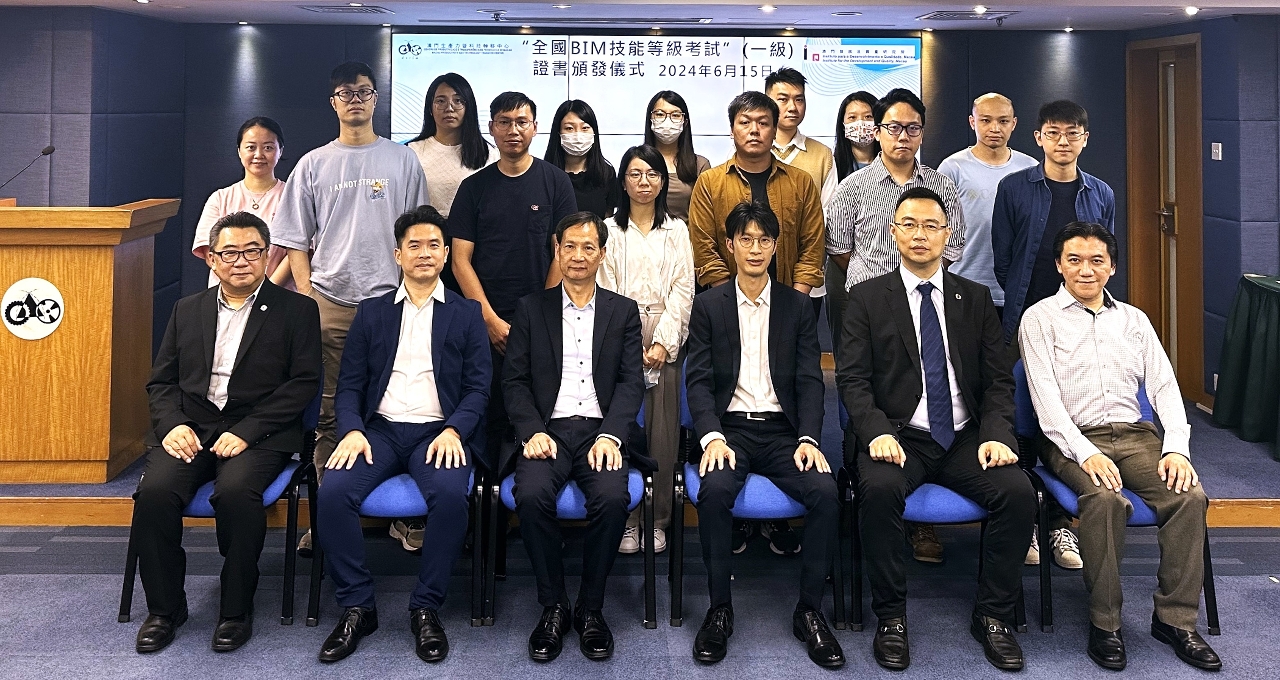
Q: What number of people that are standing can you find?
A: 13